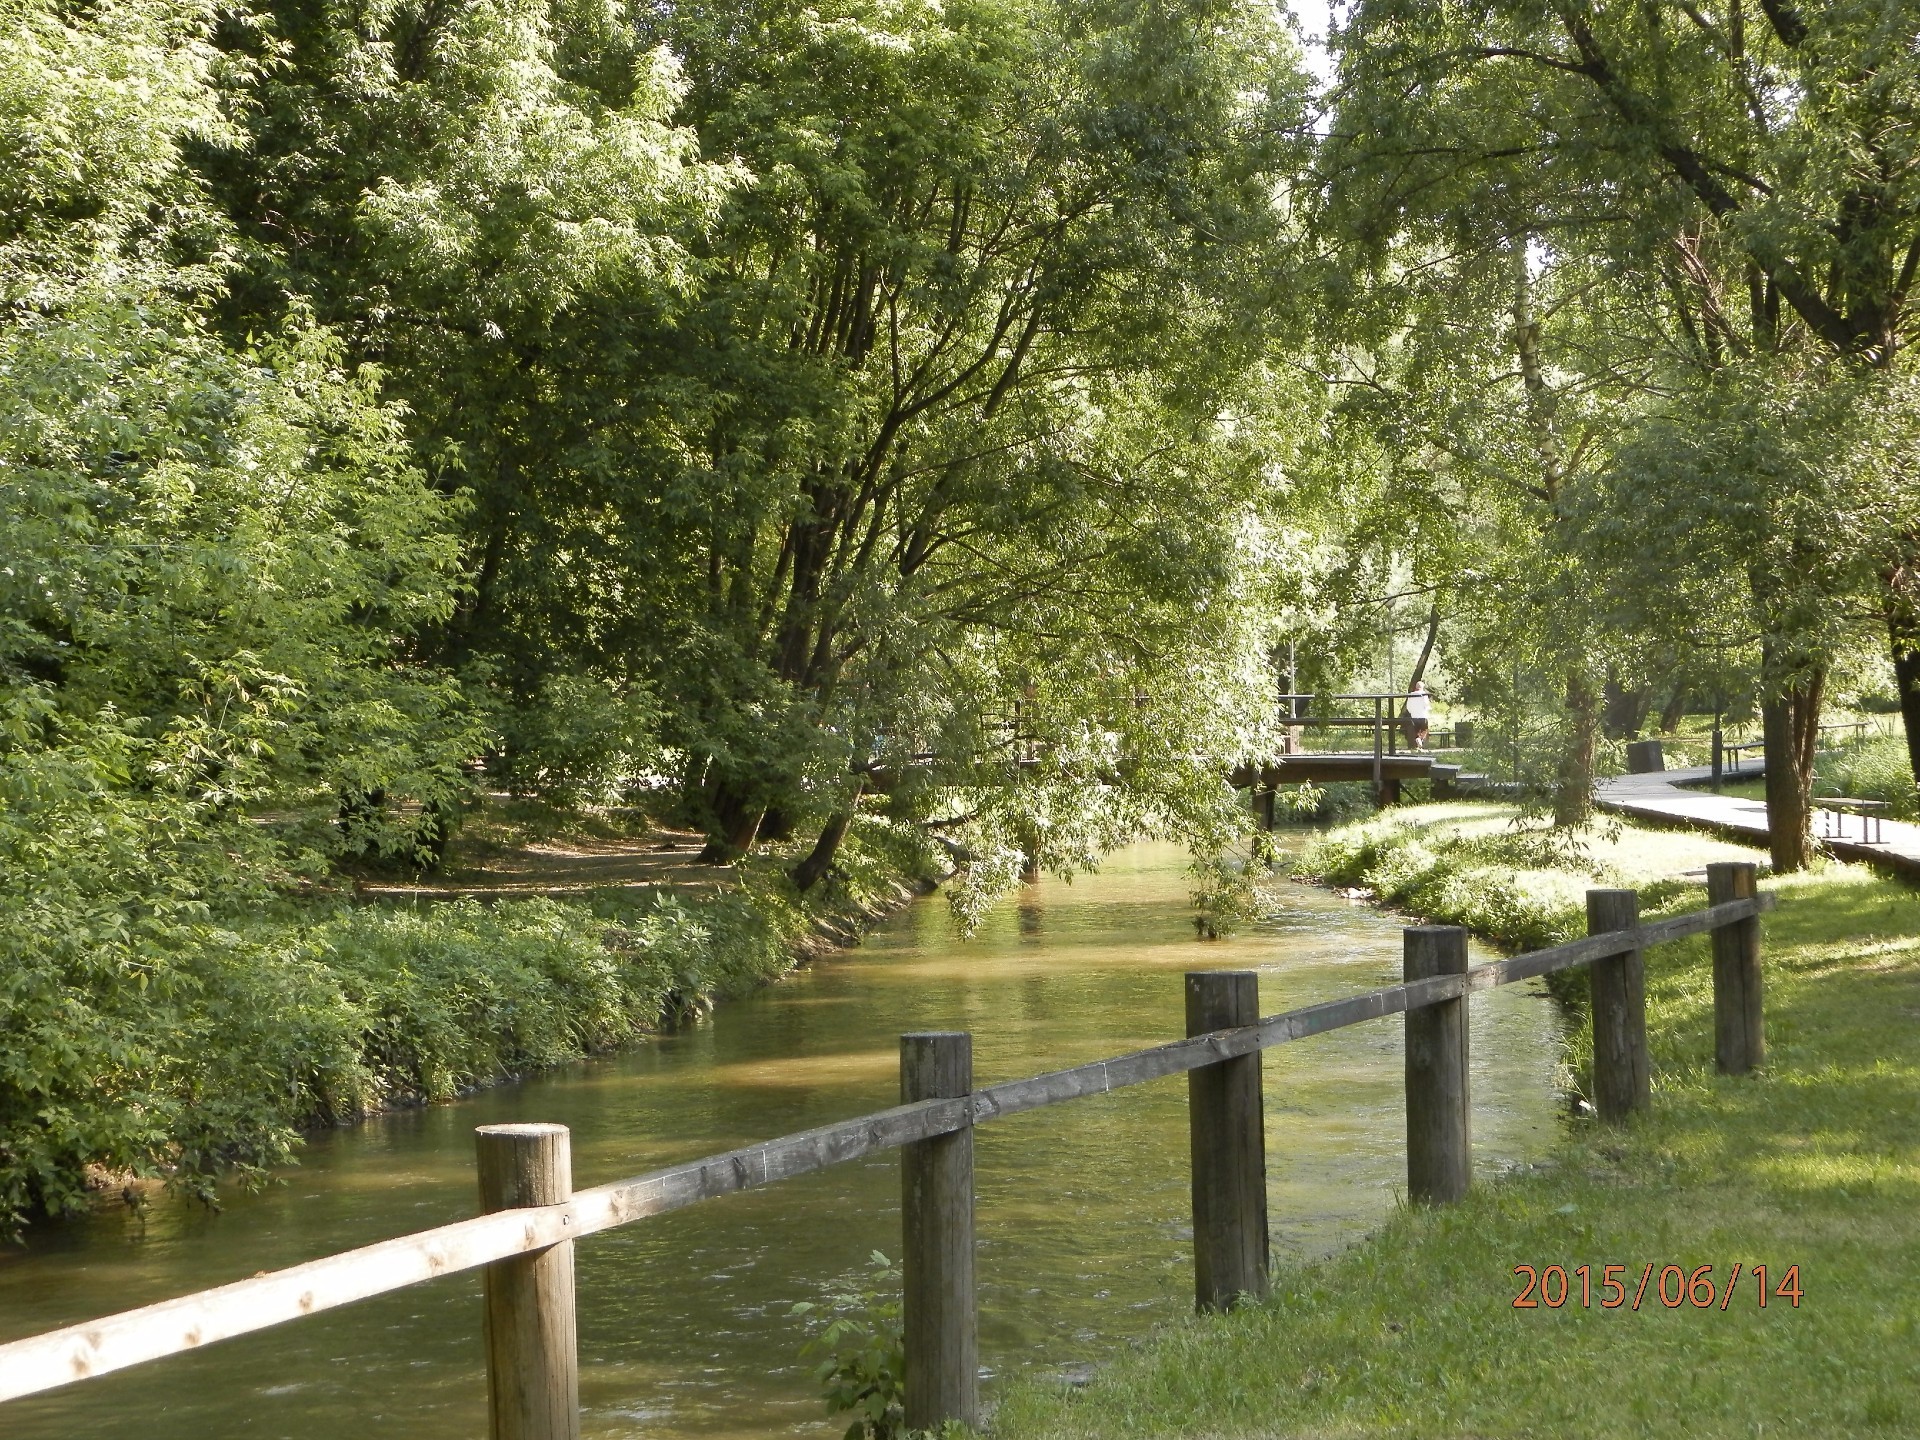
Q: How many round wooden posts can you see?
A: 6